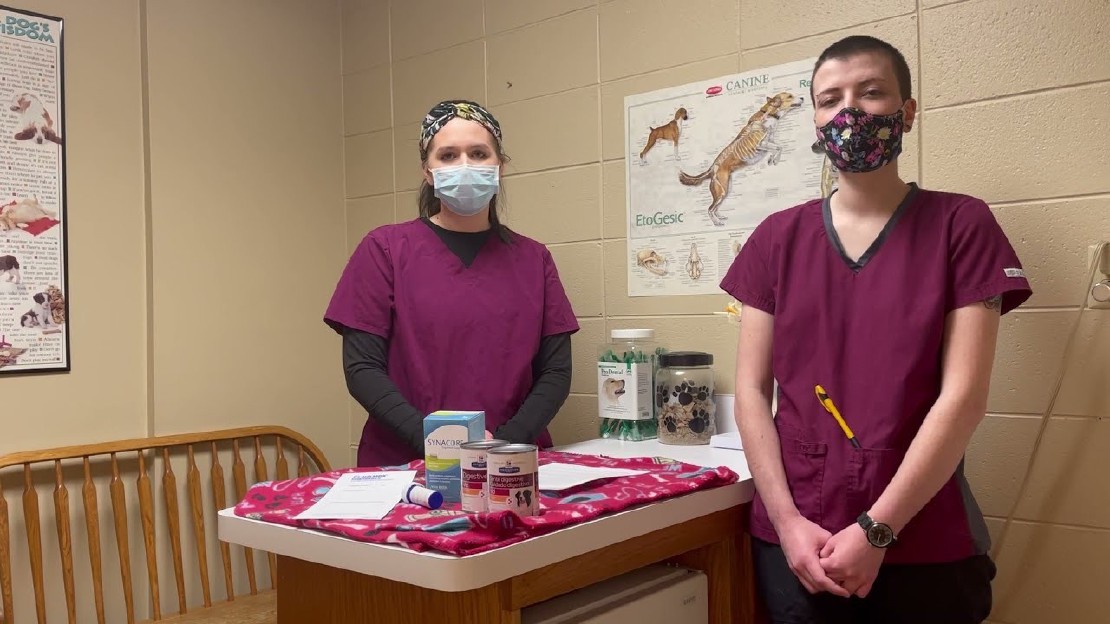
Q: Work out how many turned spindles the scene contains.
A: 13